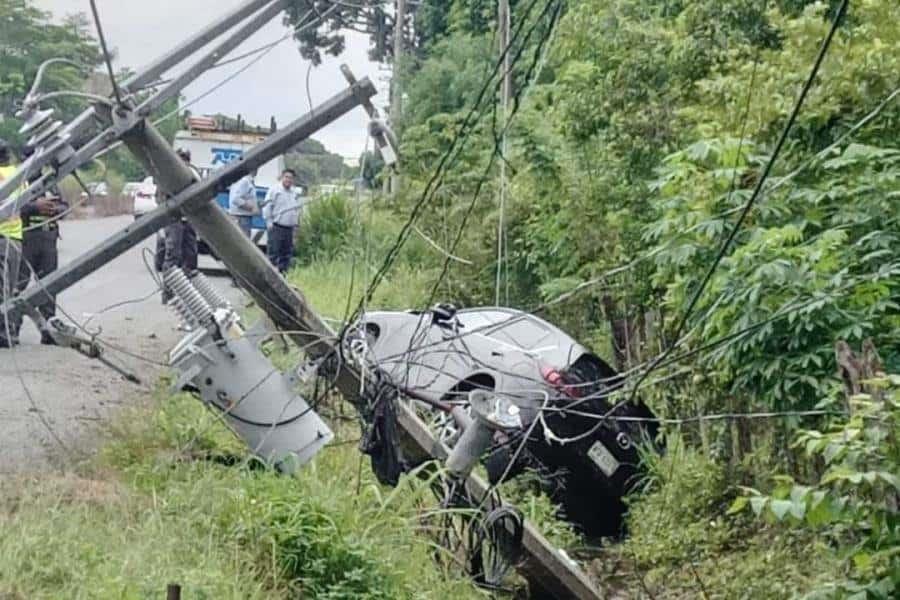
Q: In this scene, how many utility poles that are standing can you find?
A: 2